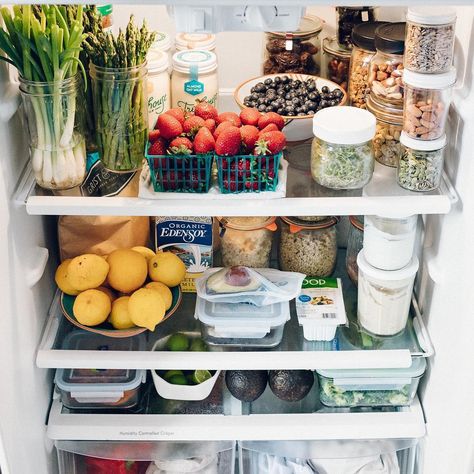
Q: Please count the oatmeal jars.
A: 2